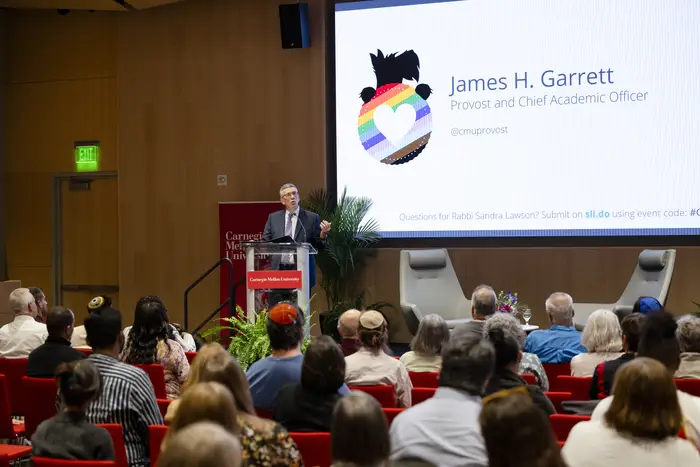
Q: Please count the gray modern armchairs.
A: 2